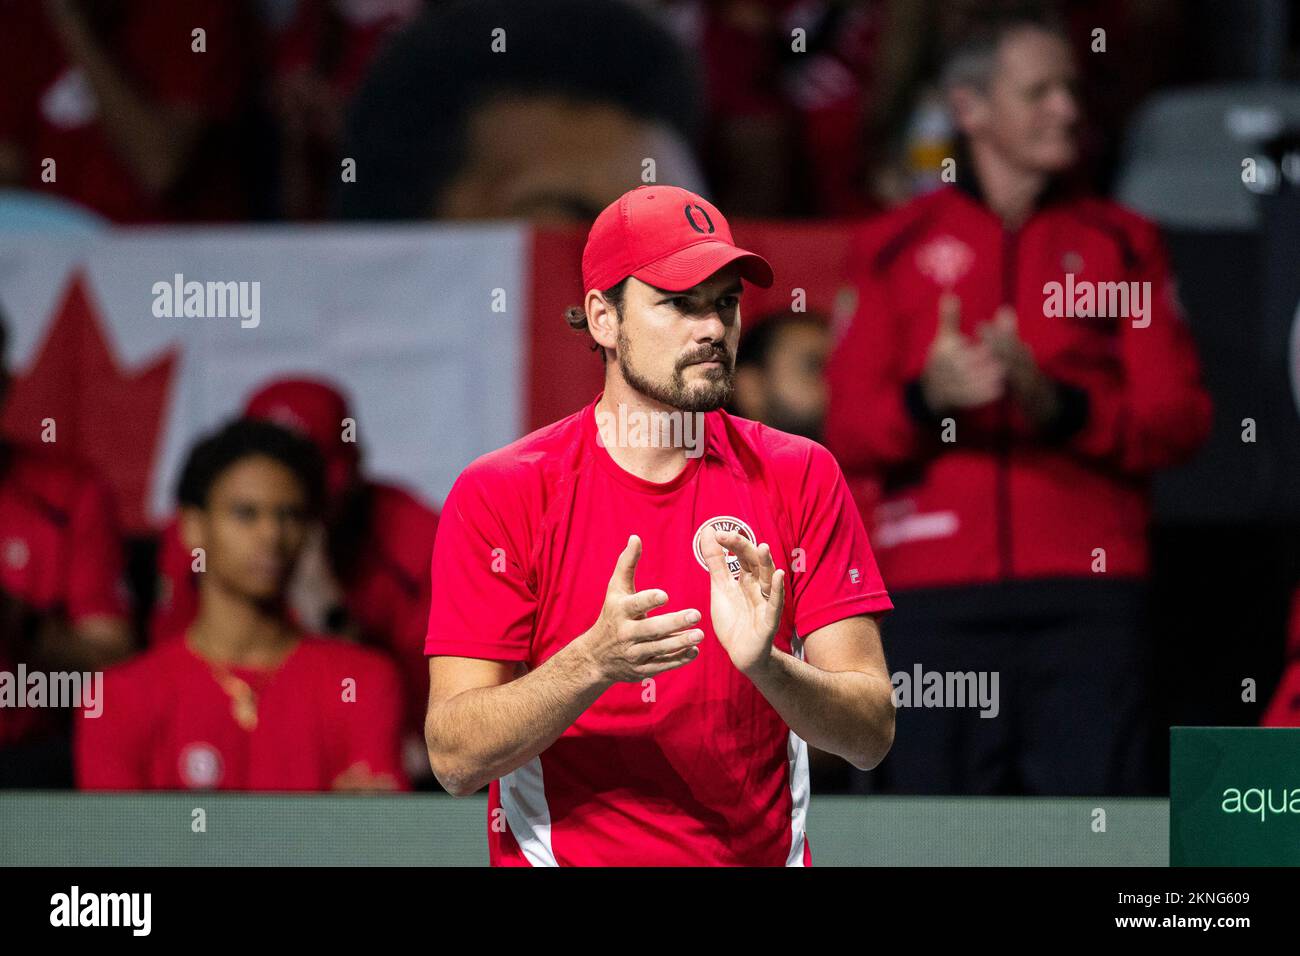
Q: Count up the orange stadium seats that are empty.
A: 0